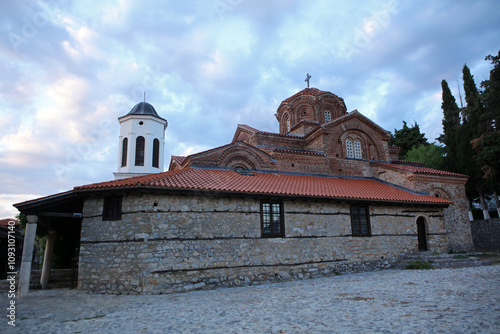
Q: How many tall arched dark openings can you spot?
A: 4